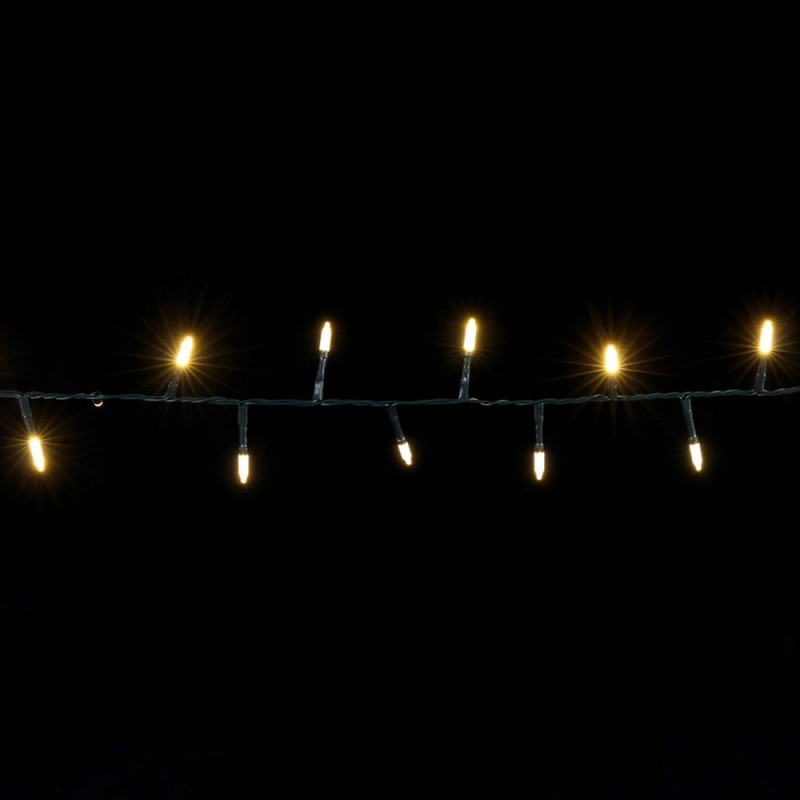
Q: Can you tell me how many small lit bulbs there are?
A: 10